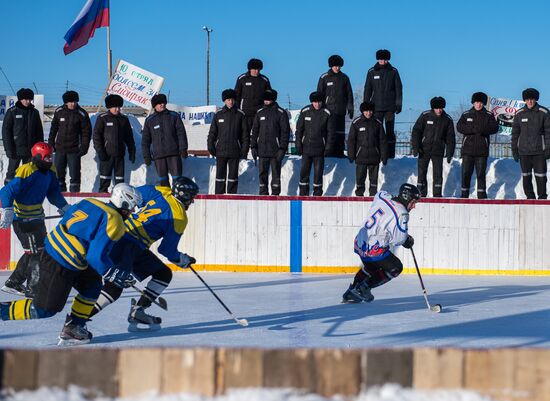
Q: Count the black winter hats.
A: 14